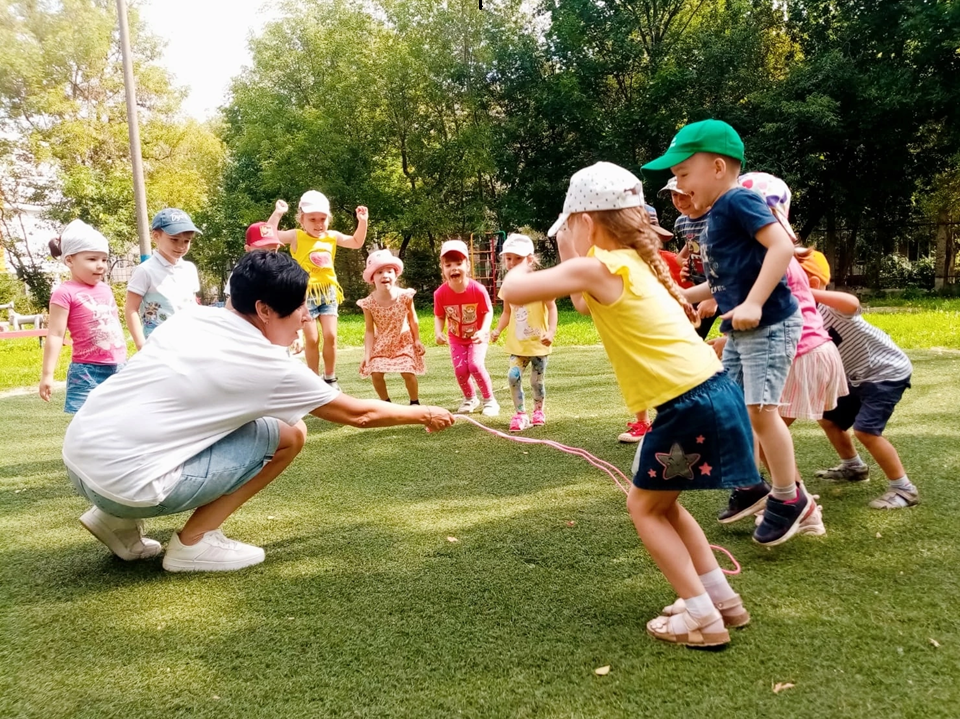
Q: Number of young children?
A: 13